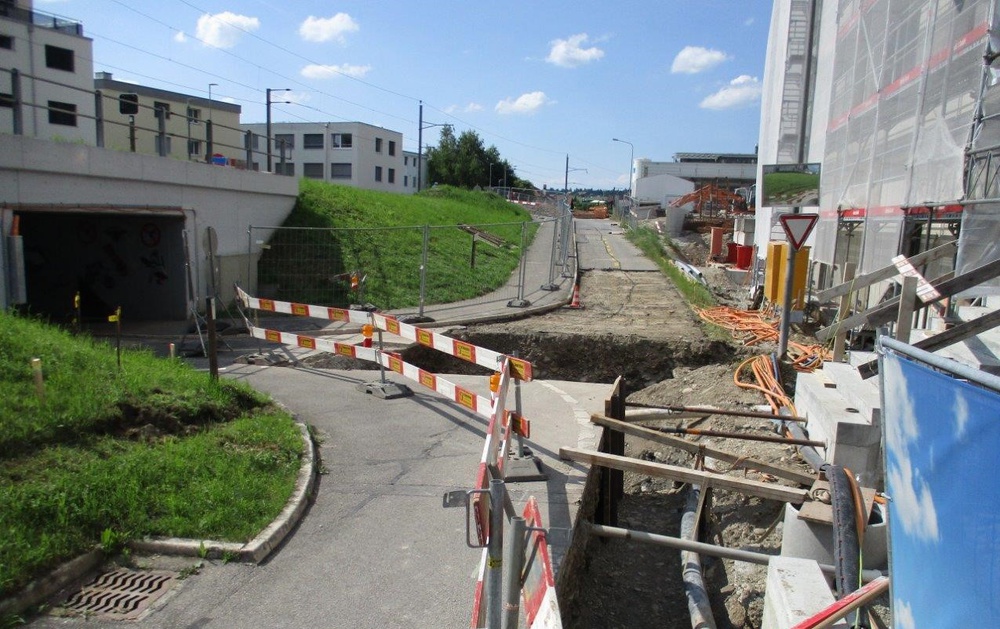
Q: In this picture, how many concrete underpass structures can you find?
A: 1